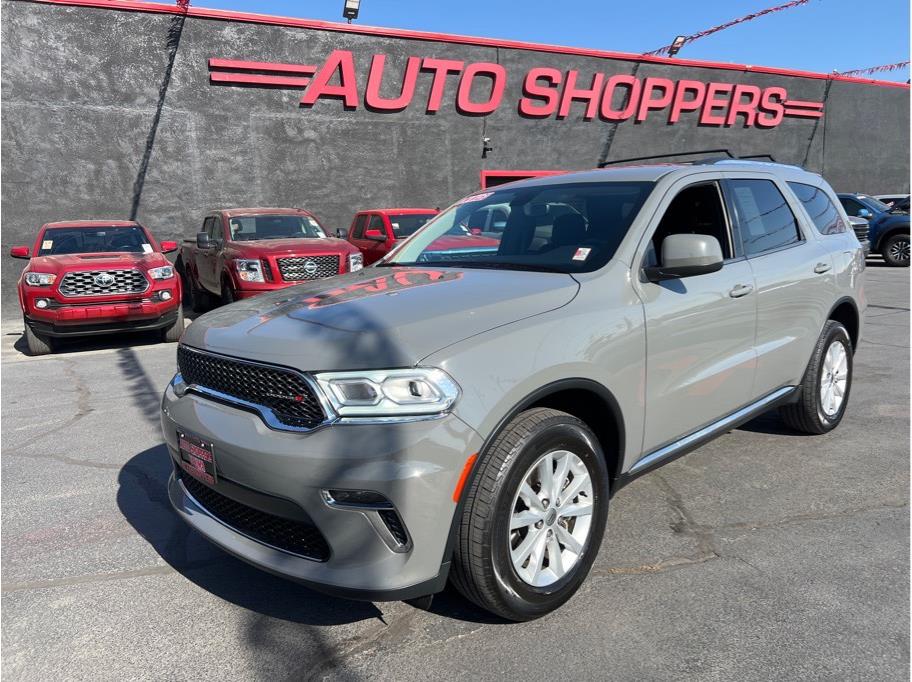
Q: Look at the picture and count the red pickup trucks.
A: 3